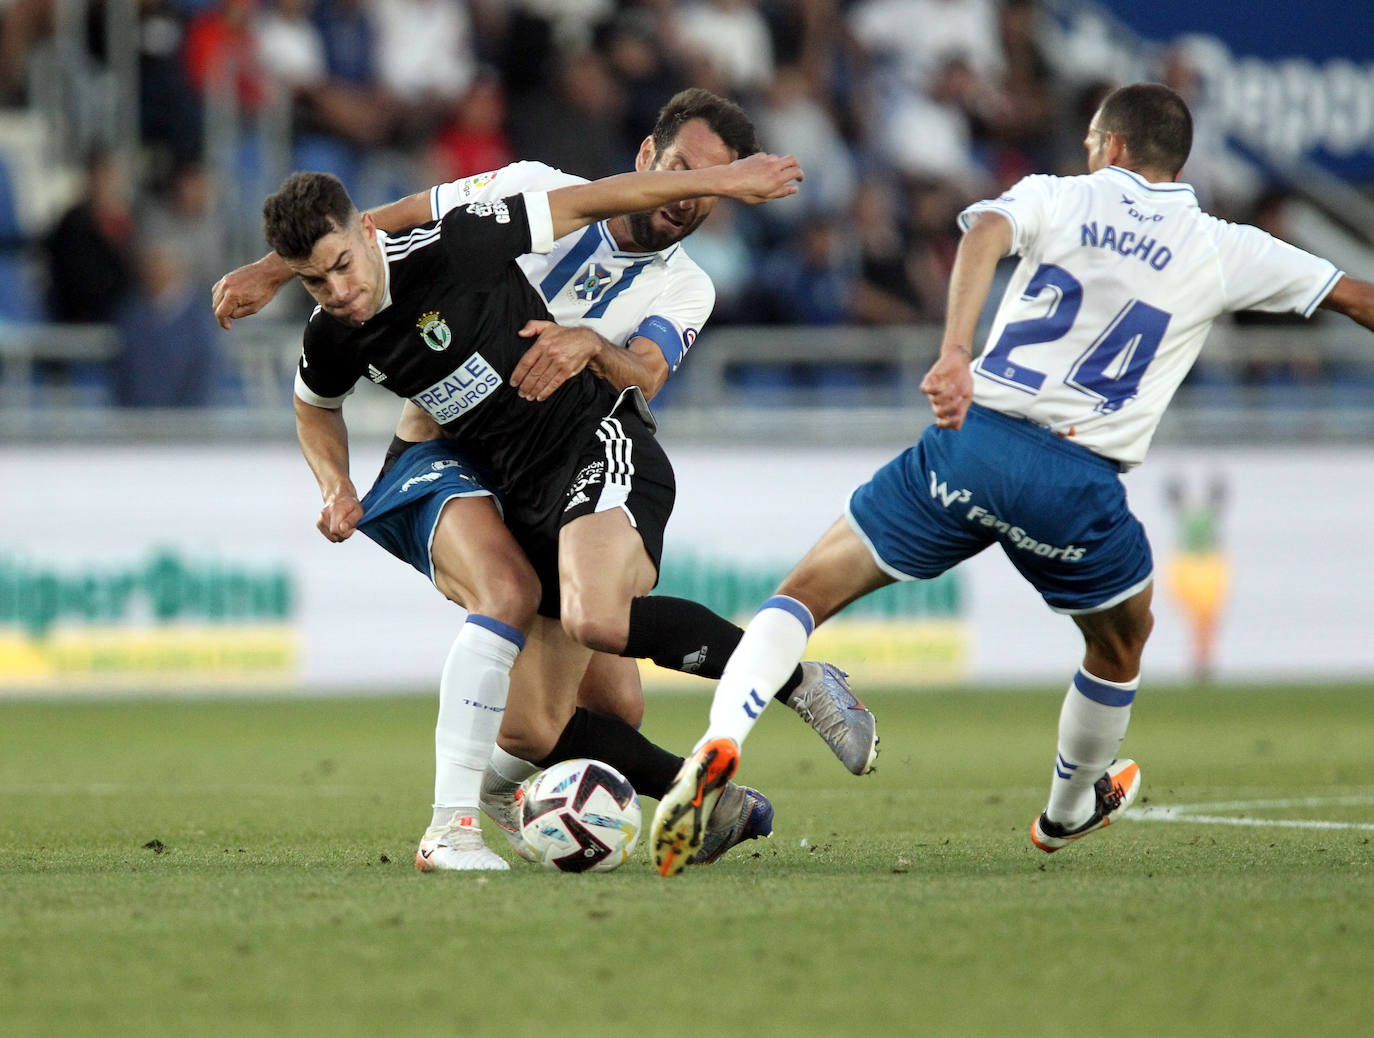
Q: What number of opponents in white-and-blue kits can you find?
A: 2